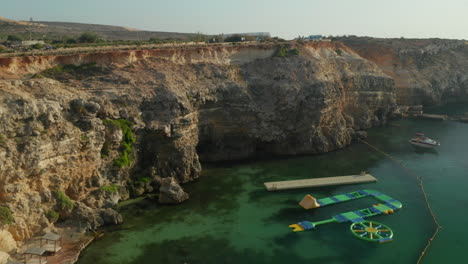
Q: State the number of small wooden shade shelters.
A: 2